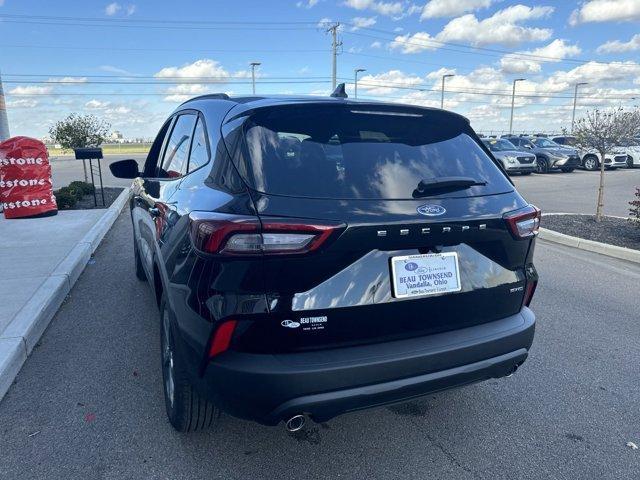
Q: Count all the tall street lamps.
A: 5